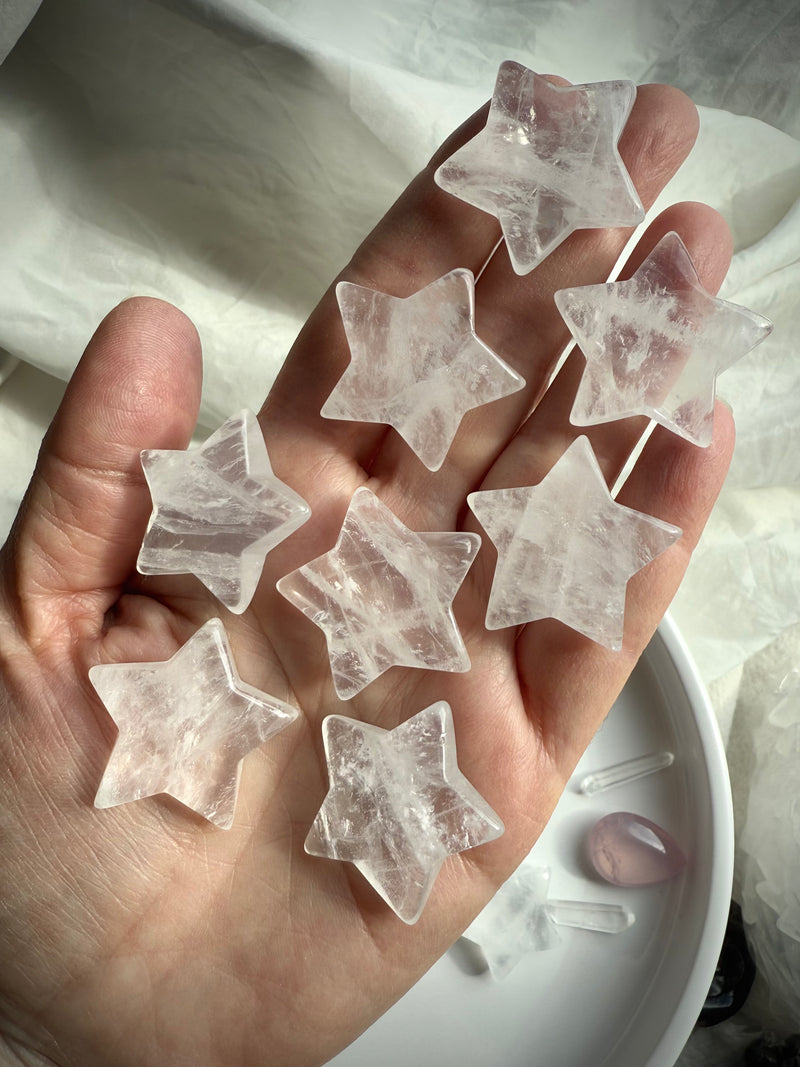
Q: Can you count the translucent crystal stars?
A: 9